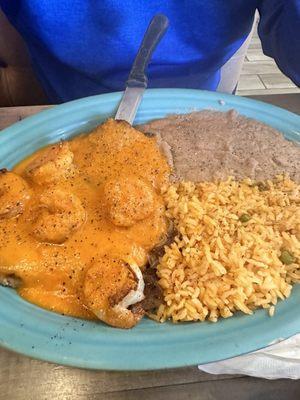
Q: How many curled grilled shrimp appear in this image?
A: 5